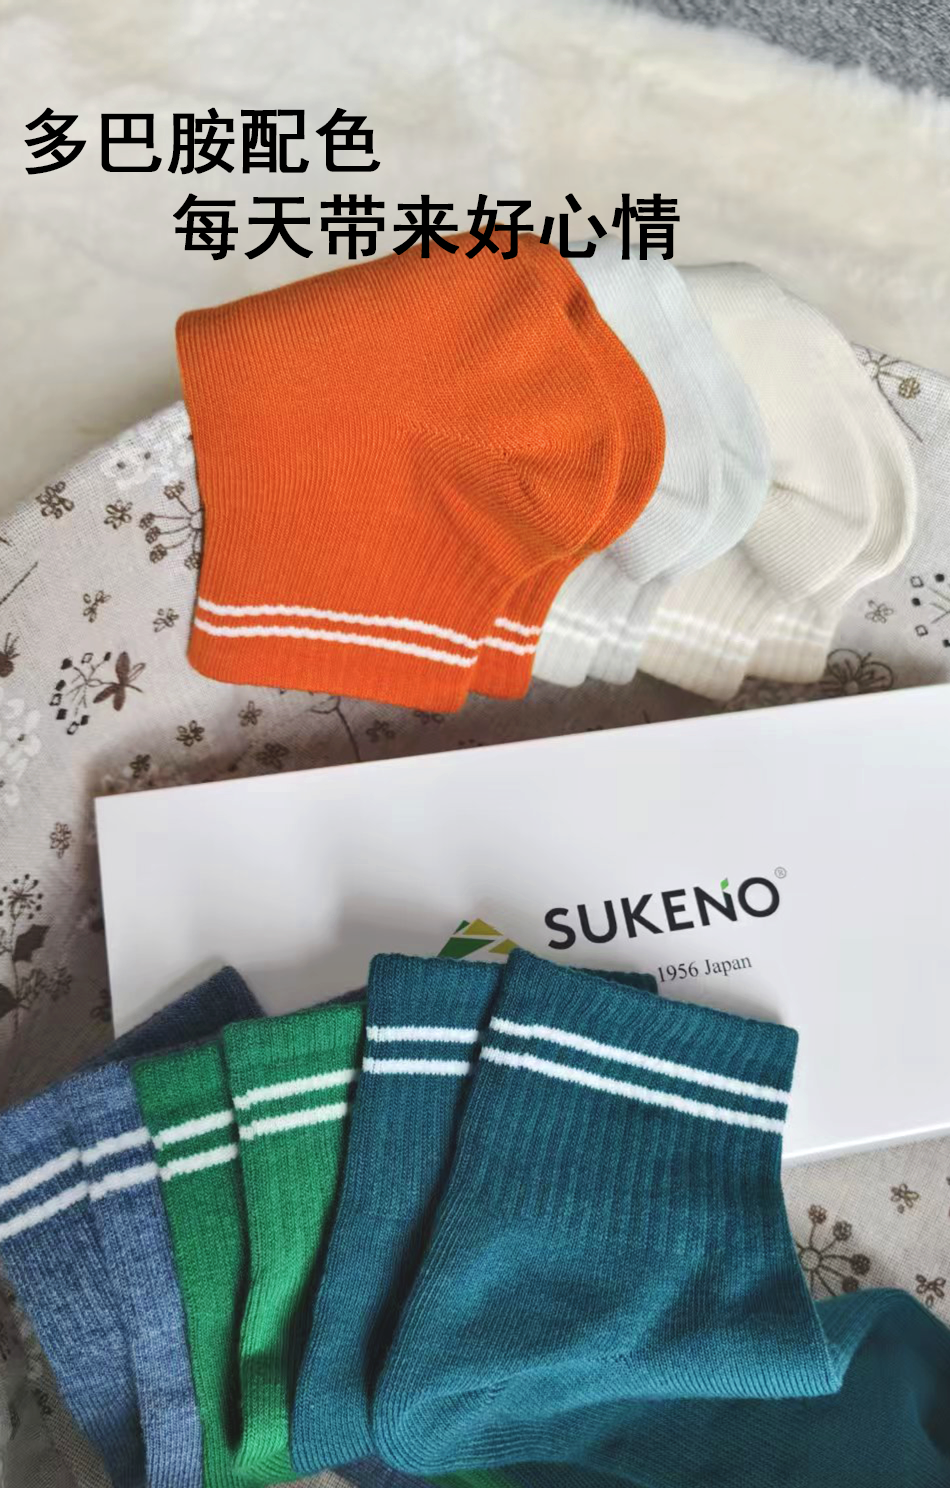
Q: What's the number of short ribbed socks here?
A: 12